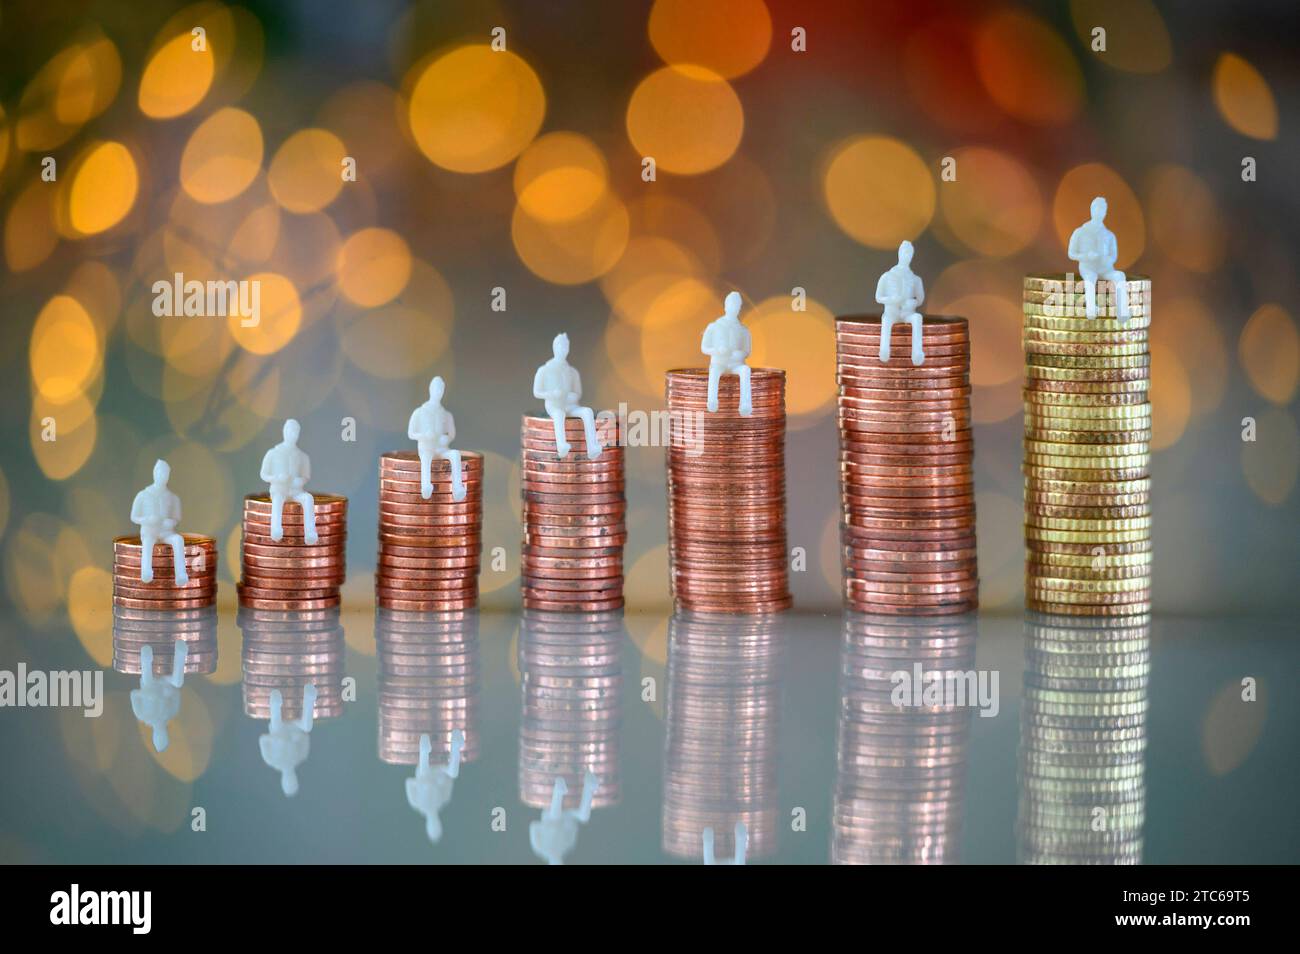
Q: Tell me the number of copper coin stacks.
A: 6